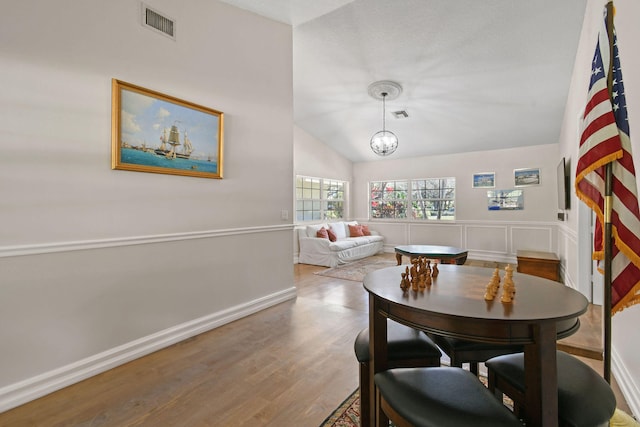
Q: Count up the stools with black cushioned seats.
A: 4